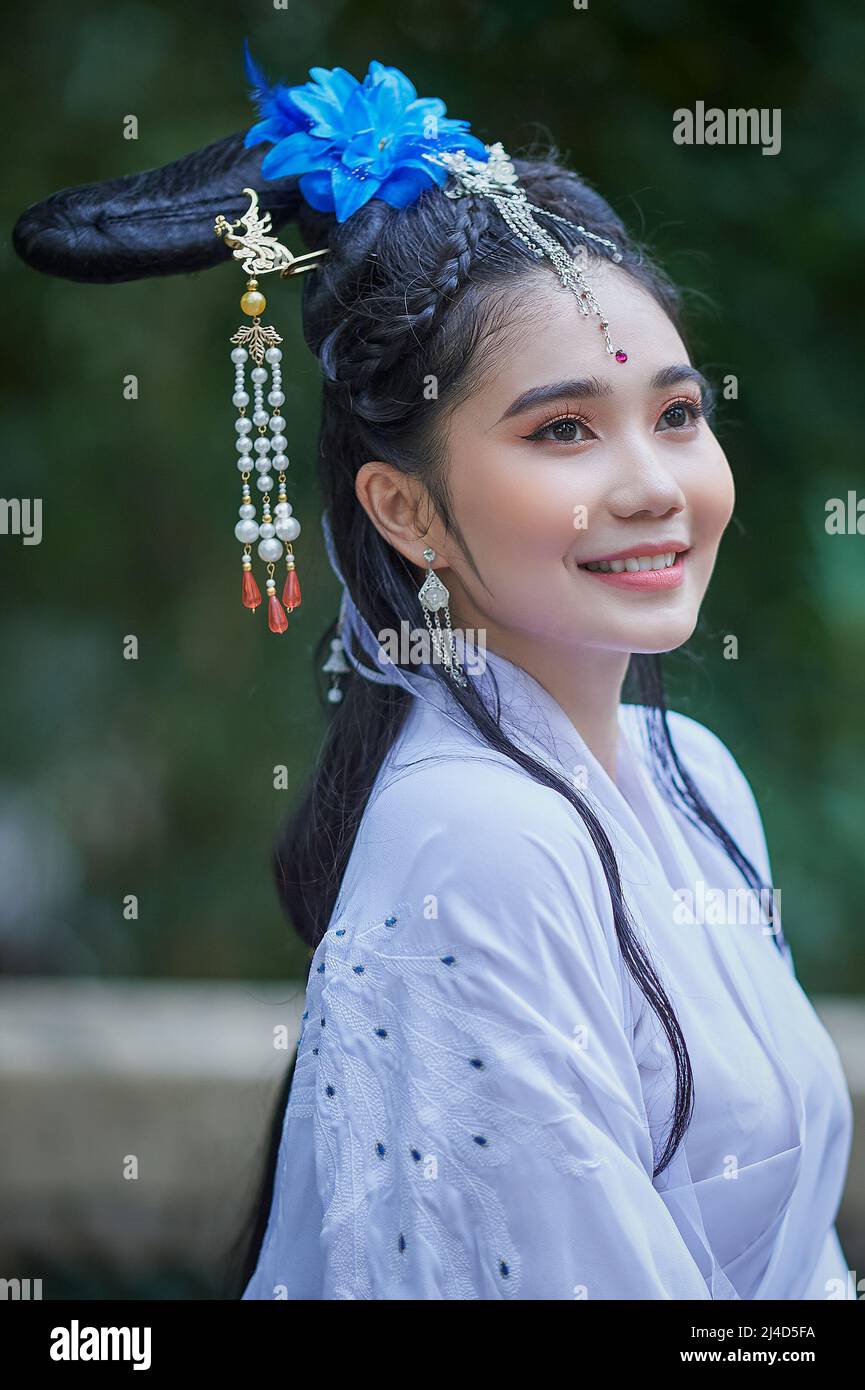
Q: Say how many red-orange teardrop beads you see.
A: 3